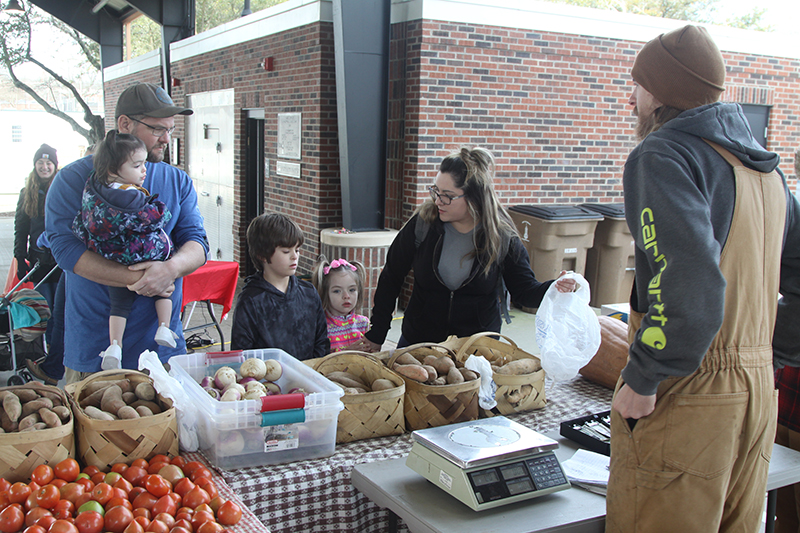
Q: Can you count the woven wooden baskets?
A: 5